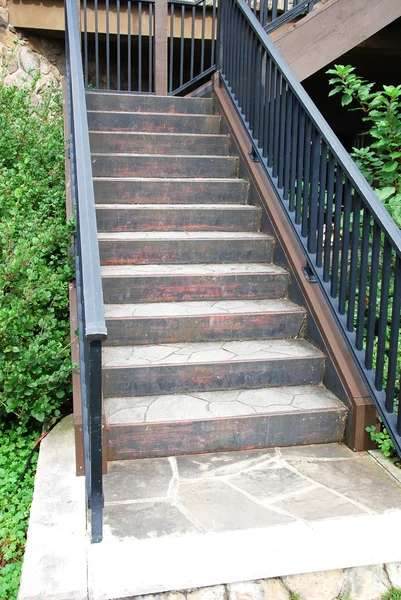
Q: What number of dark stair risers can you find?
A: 11